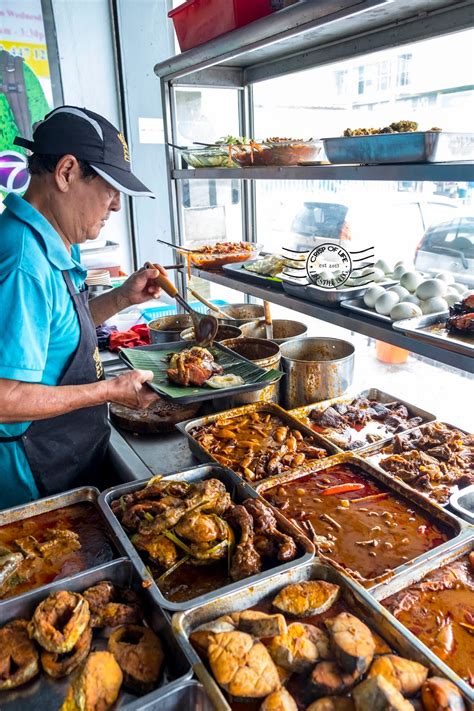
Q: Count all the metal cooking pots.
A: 6